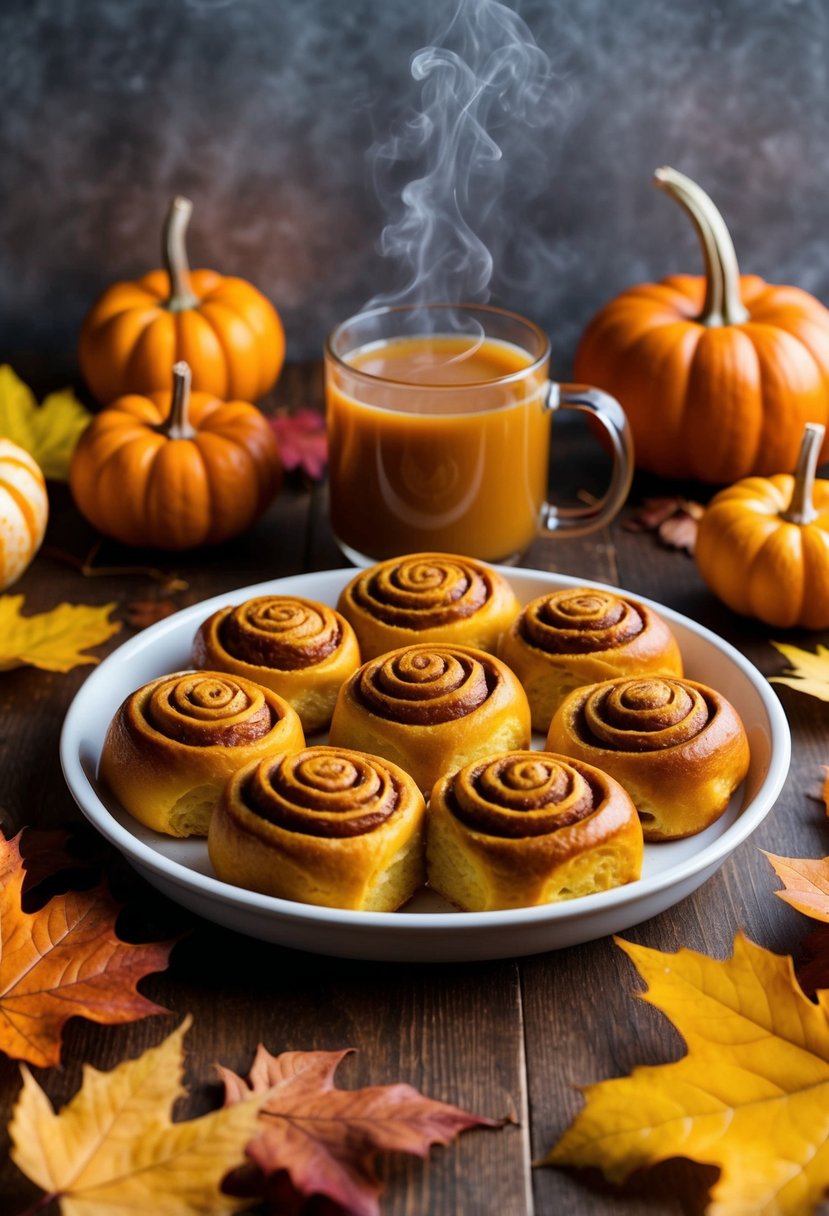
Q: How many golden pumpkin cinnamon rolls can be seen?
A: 8